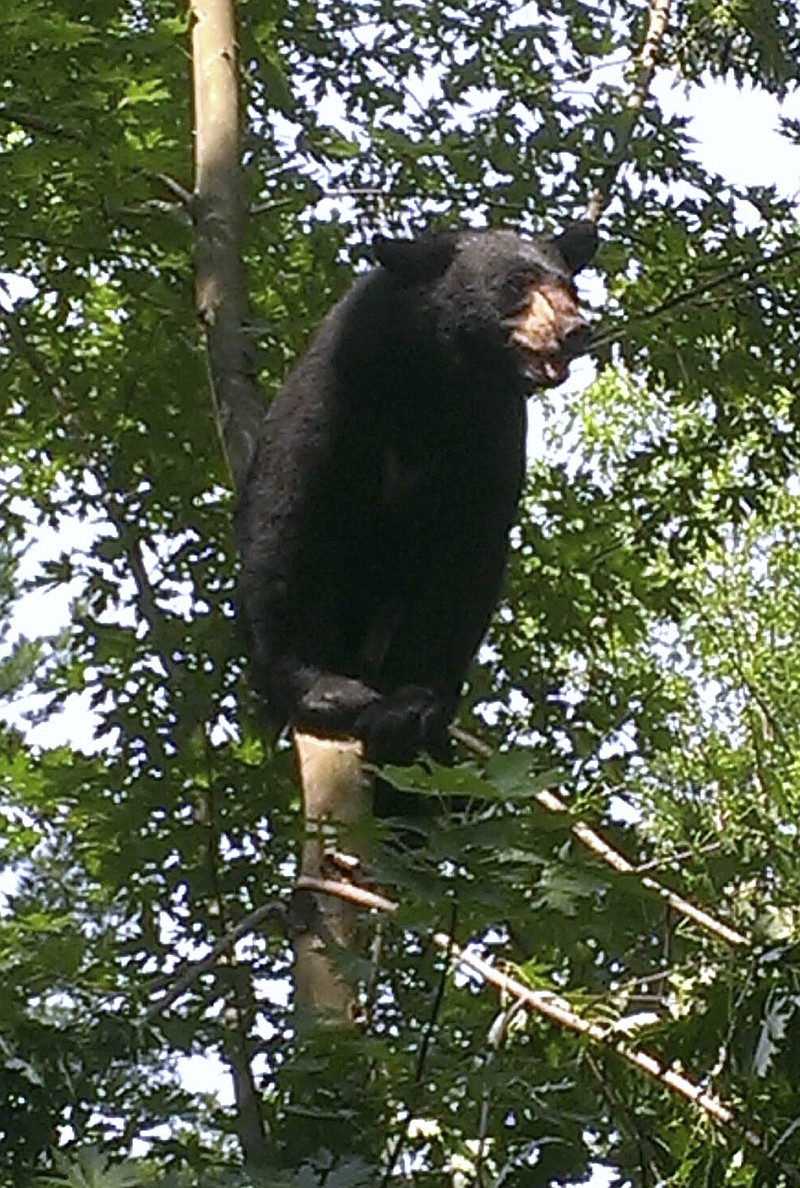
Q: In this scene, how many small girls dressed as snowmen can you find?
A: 0